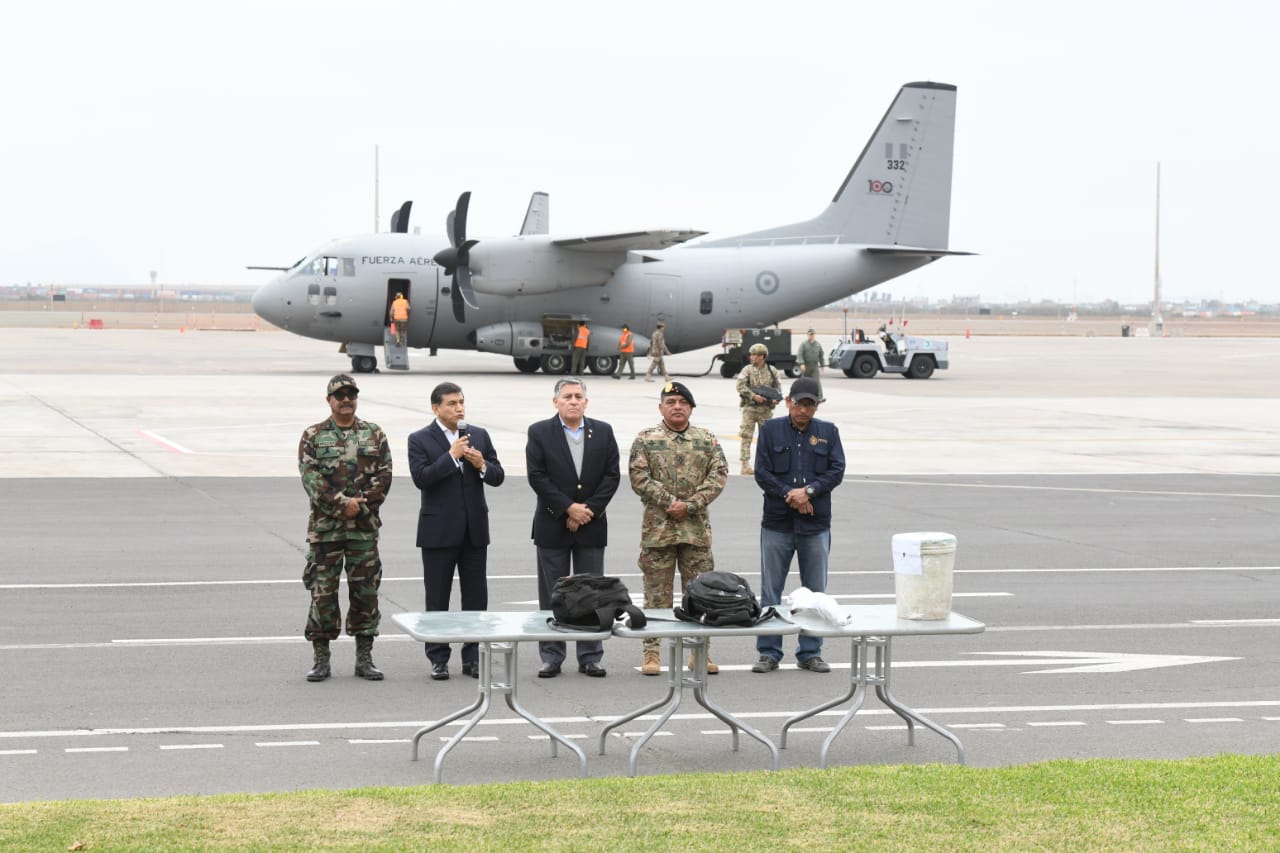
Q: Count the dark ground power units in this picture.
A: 1